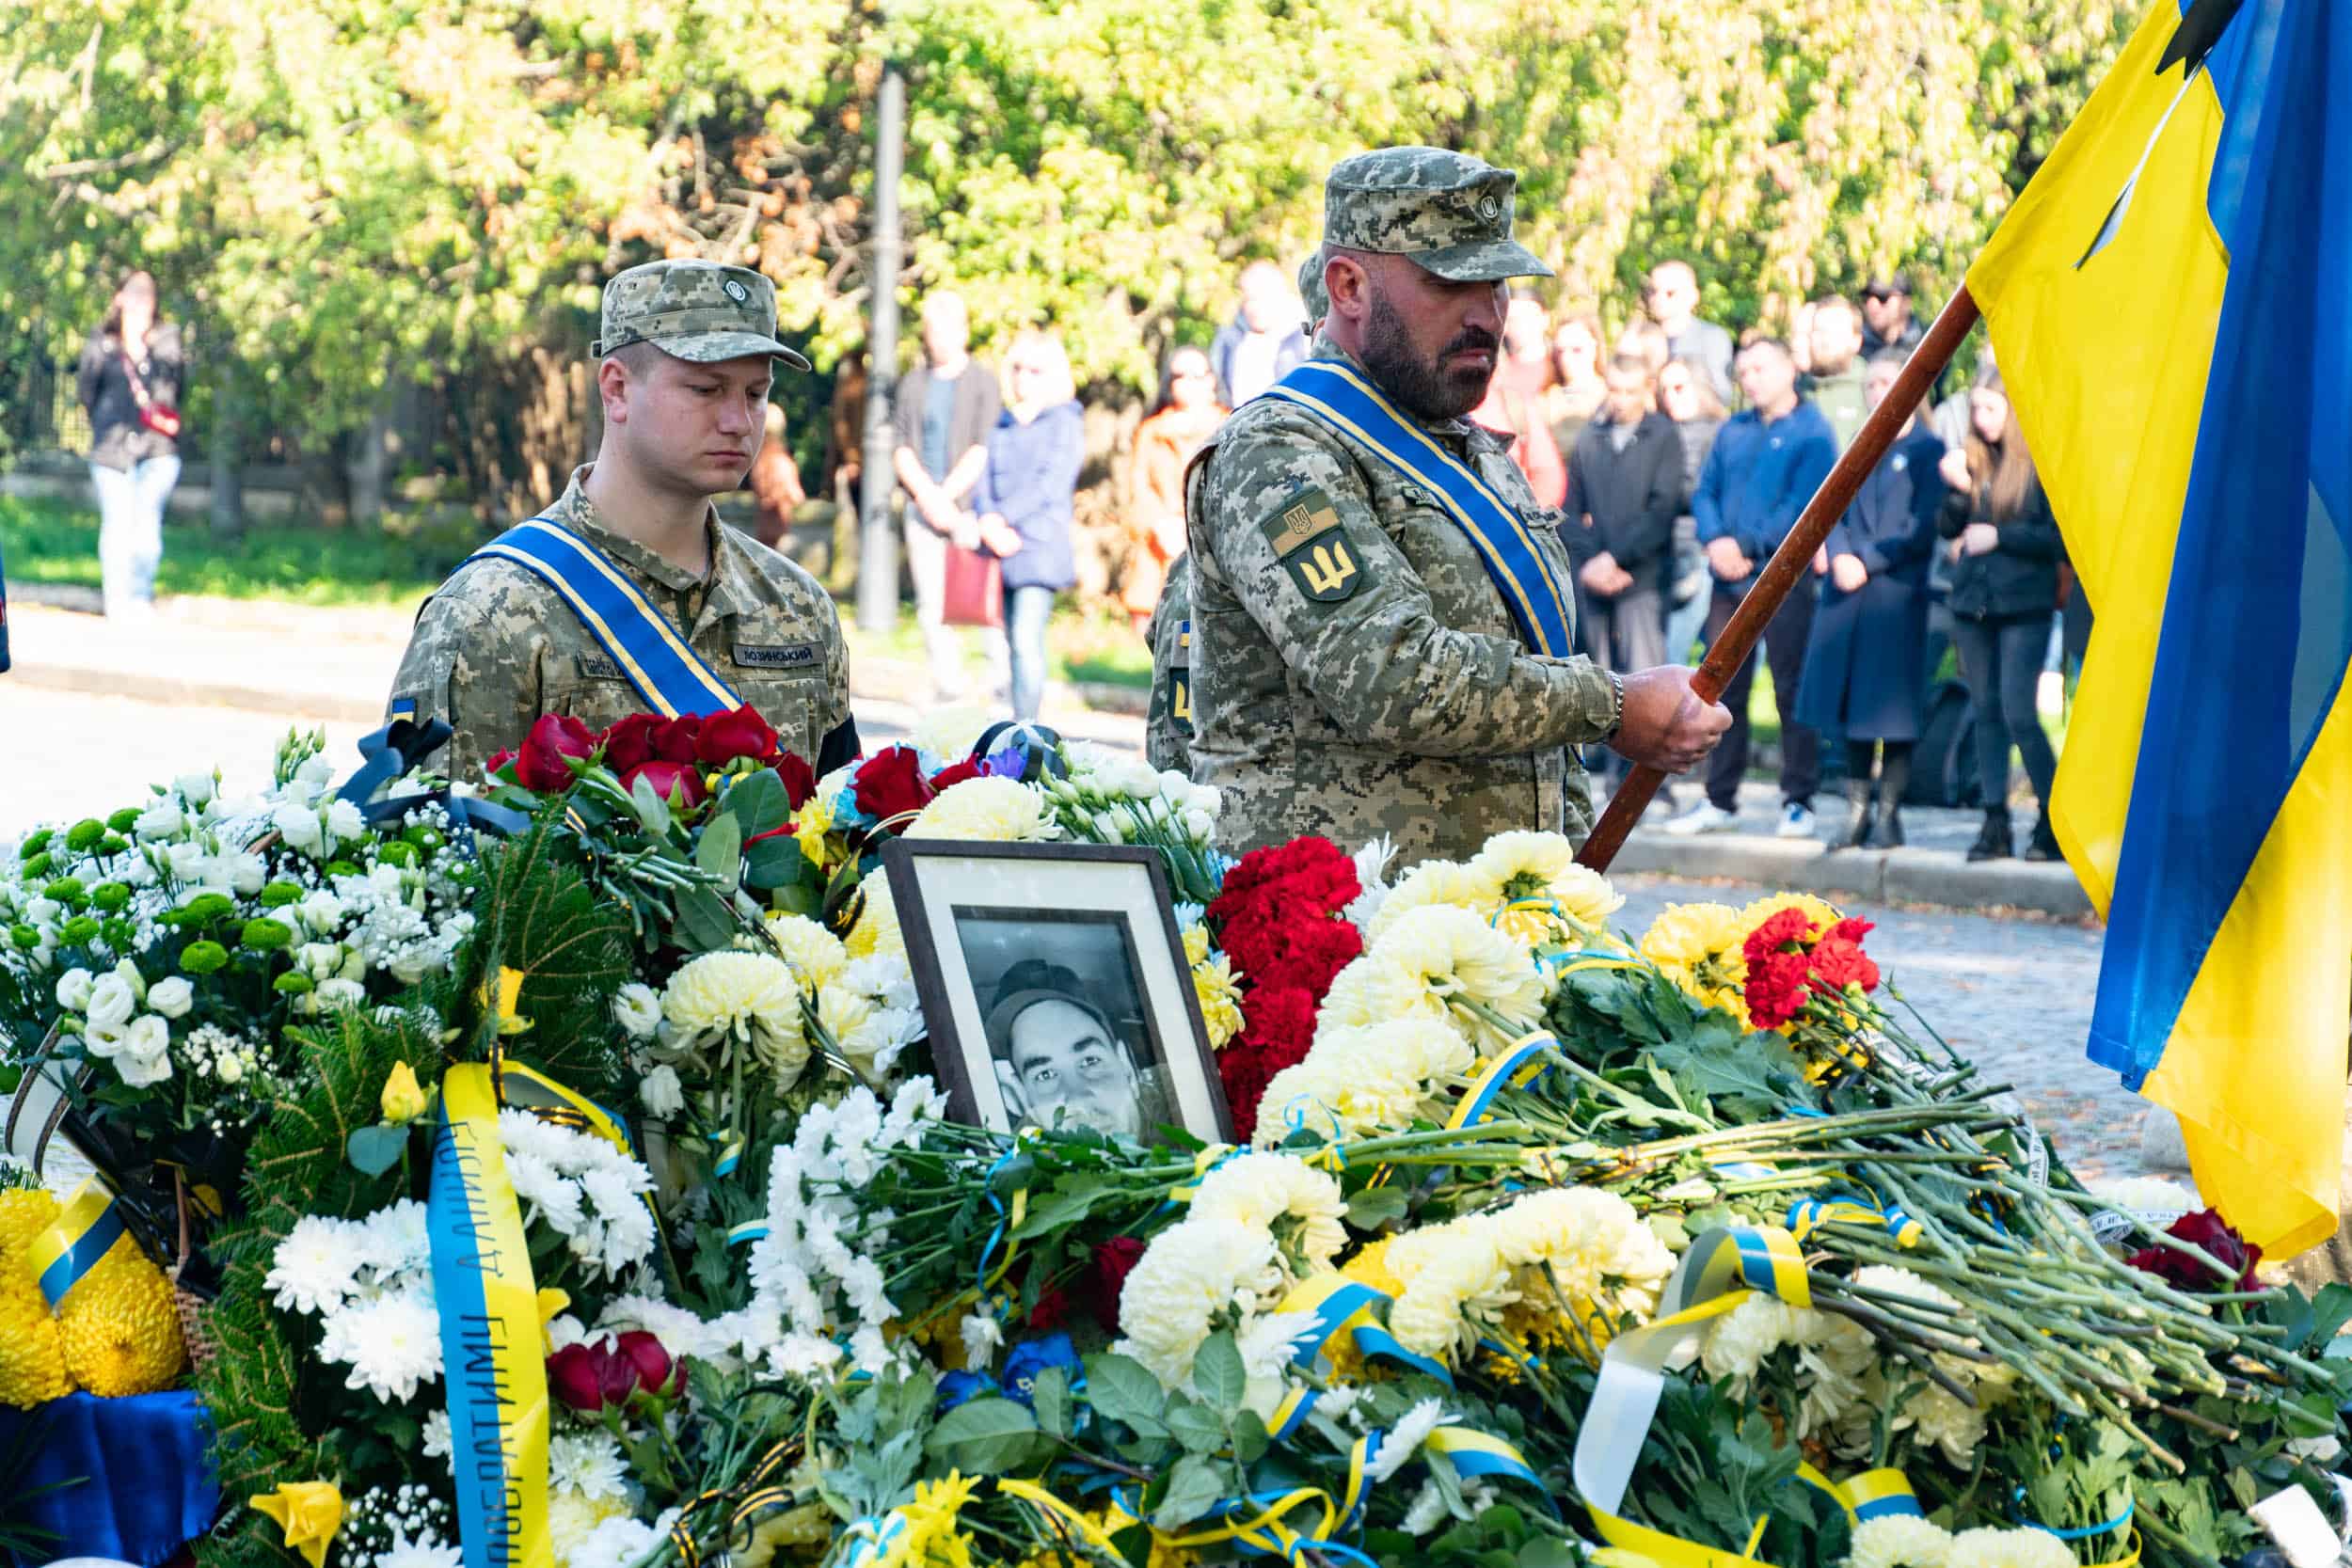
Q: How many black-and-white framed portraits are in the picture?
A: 1